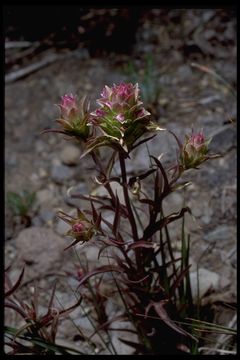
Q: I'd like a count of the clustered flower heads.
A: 4